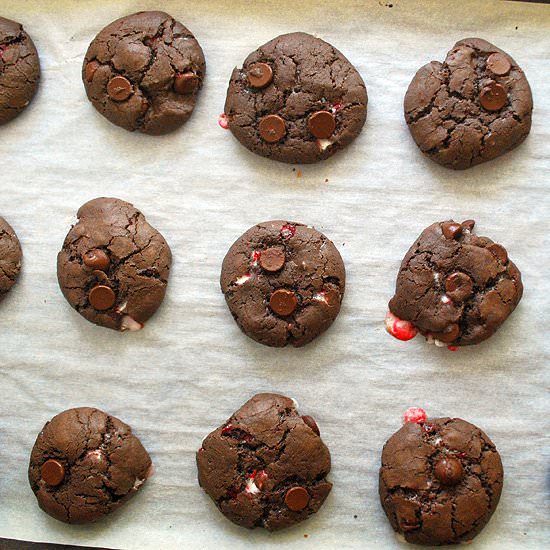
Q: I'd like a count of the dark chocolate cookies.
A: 11